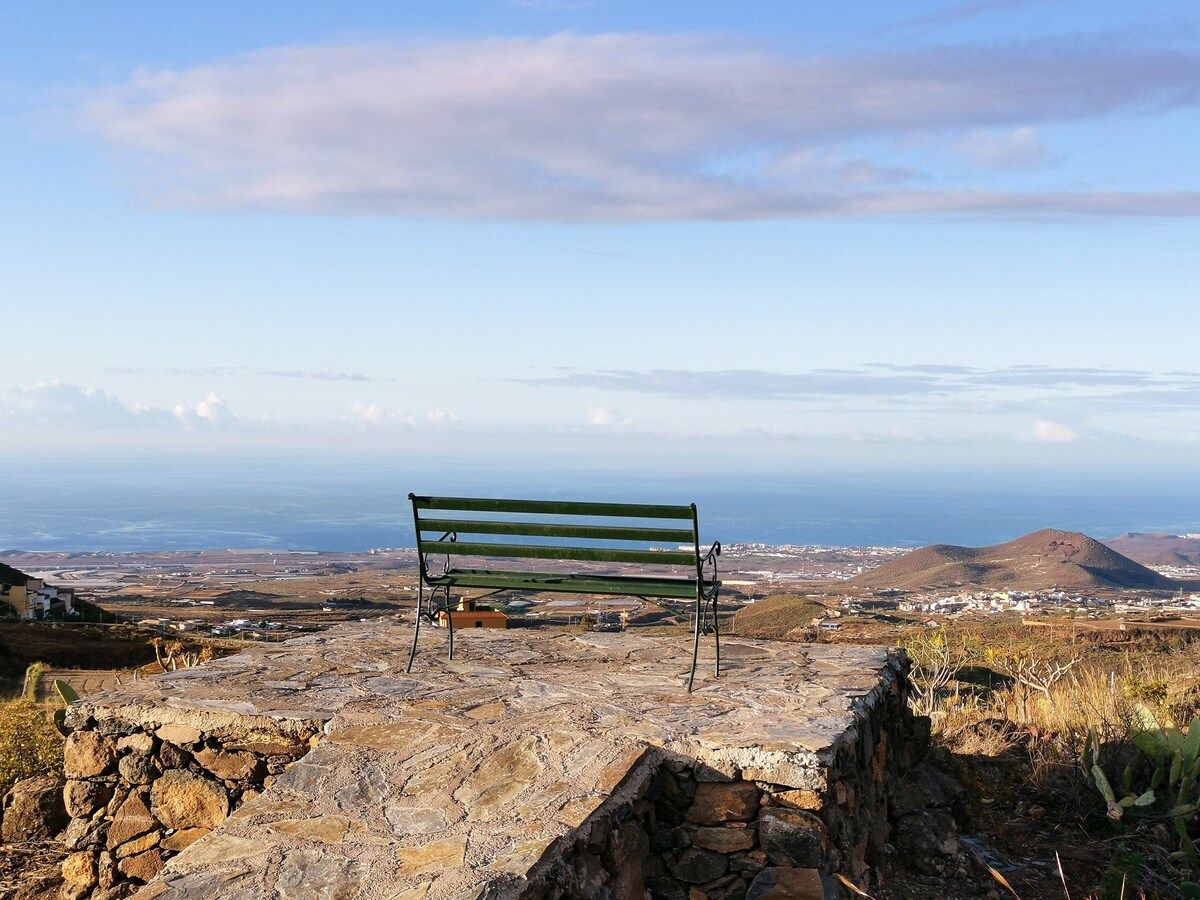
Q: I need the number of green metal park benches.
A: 1